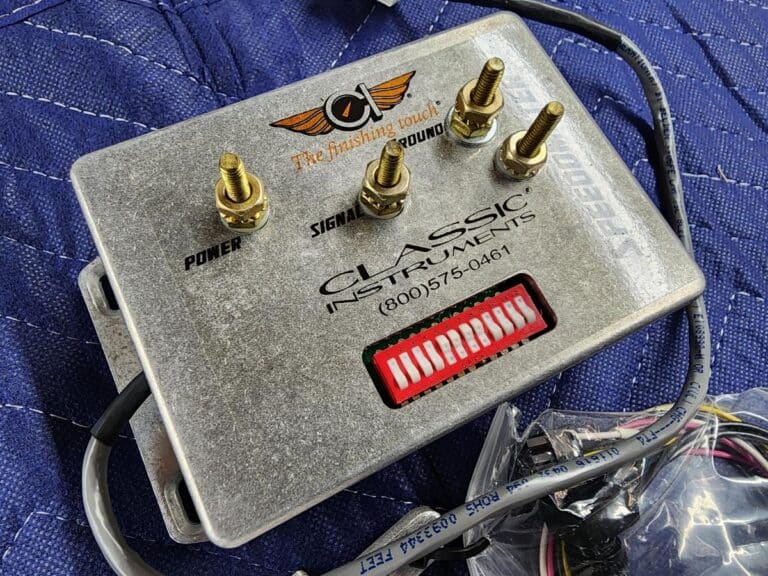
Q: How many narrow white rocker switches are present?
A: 12